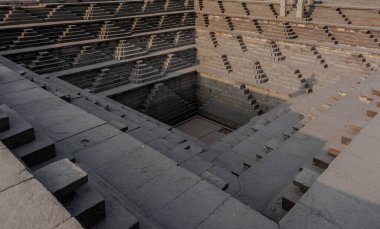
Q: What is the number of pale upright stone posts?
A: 2